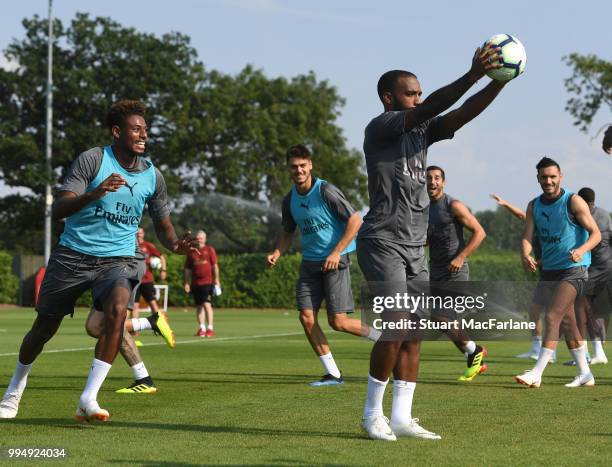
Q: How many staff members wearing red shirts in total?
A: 2